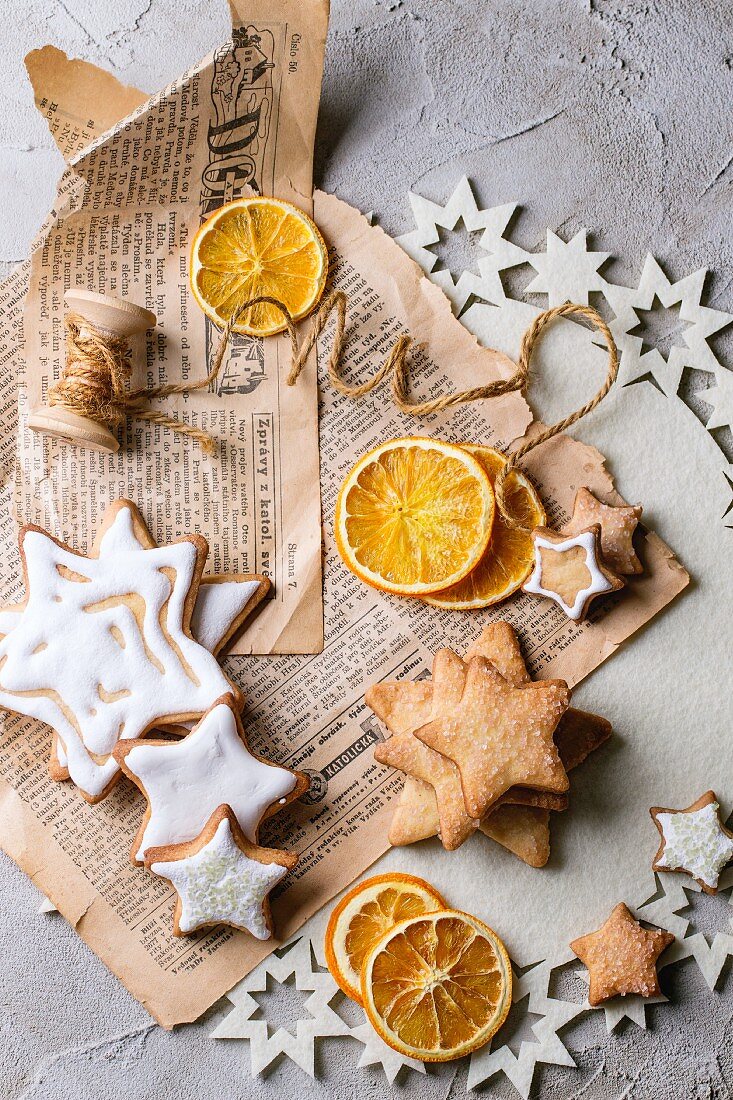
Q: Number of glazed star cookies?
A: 6